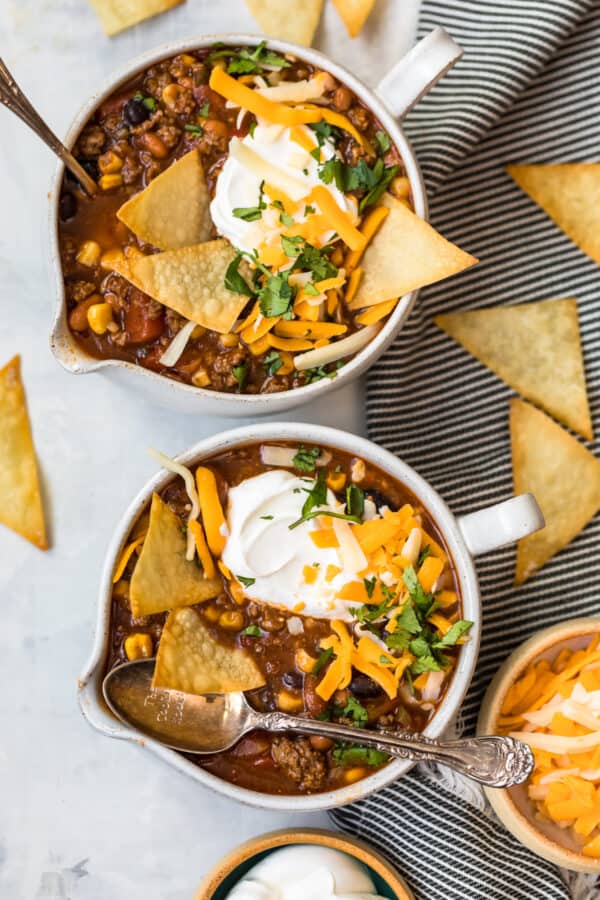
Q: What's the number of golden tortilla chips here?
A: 12